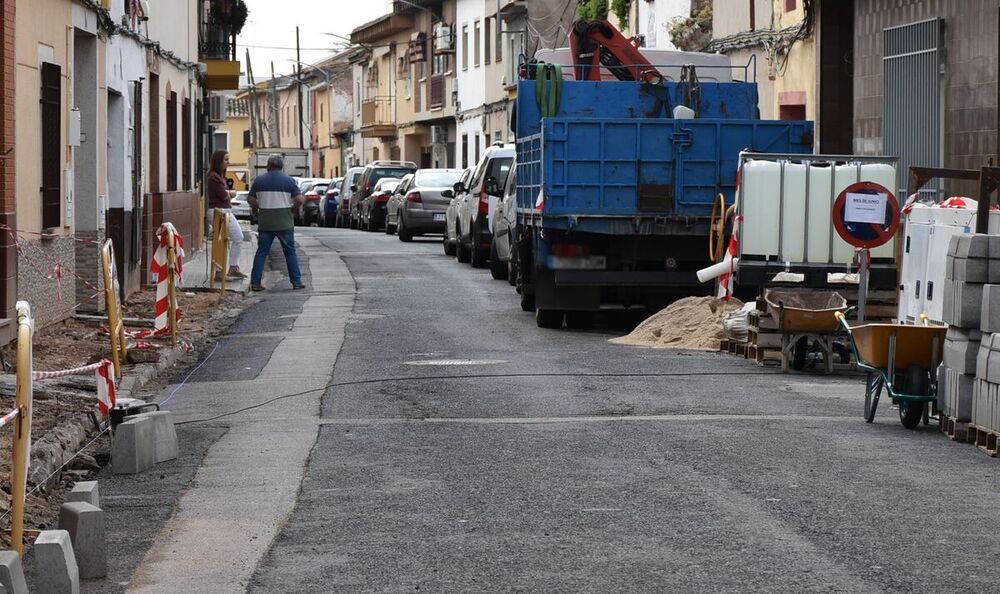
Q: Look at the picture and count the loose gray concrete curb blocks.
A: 6